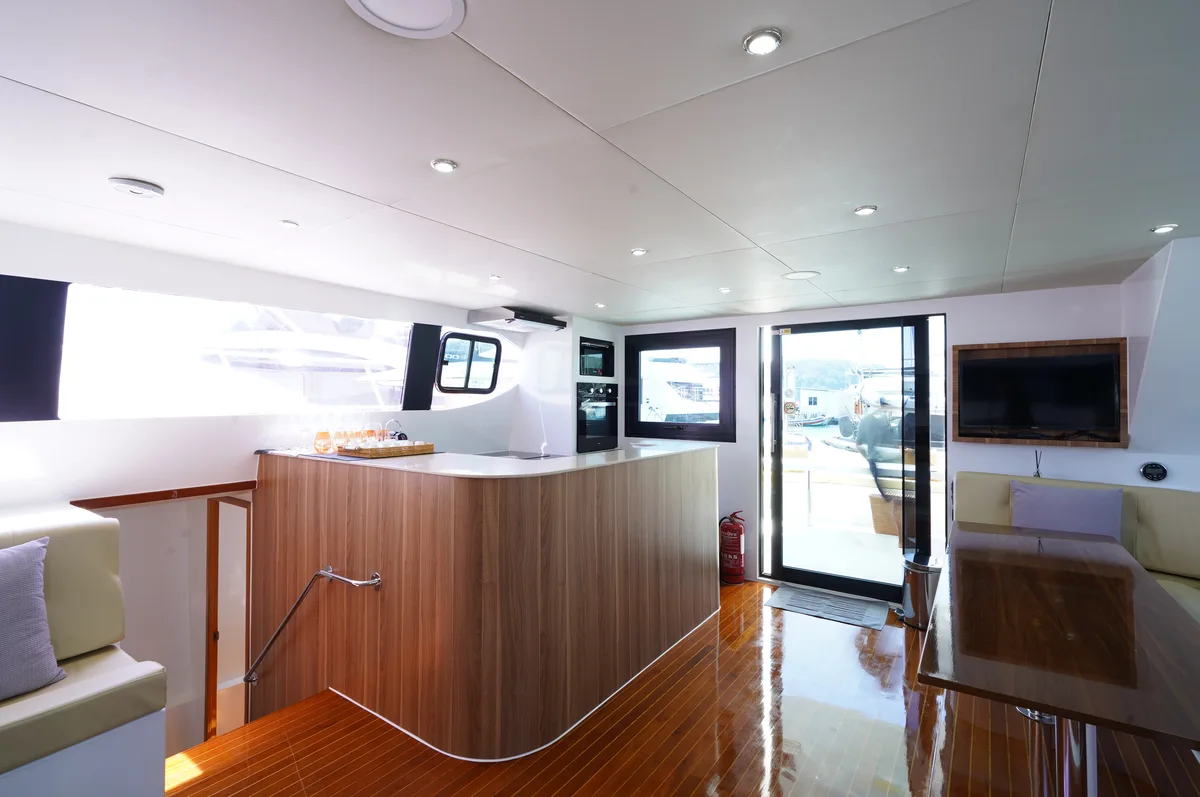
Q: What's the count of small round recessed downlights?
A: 10